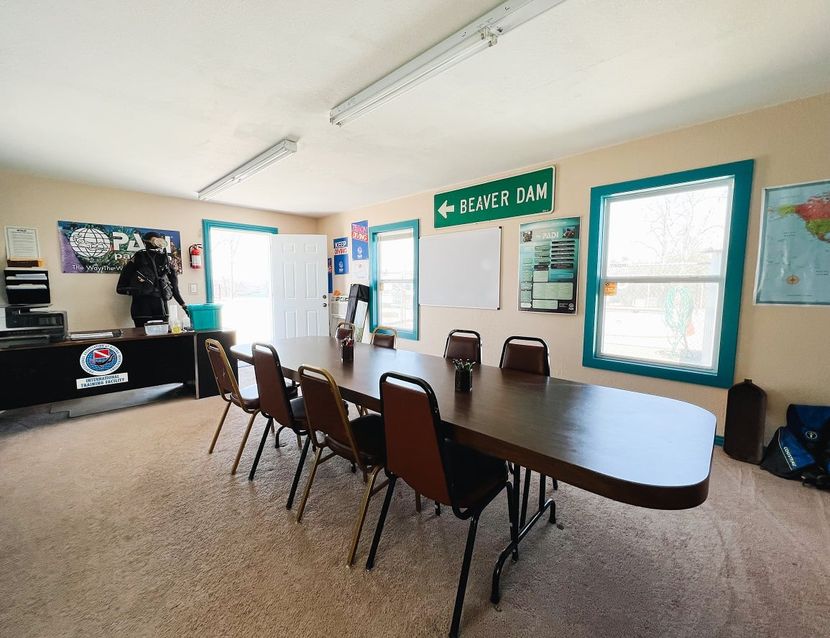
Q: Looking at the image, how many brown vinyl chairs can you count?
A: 8